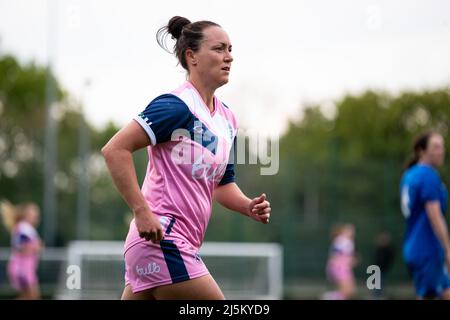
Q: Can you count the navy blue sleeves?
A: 2